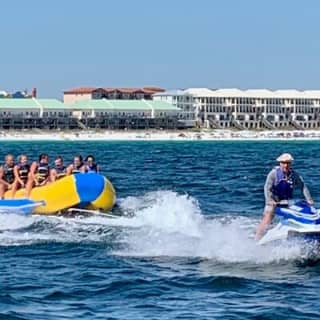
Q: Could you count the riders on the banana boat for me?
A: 6